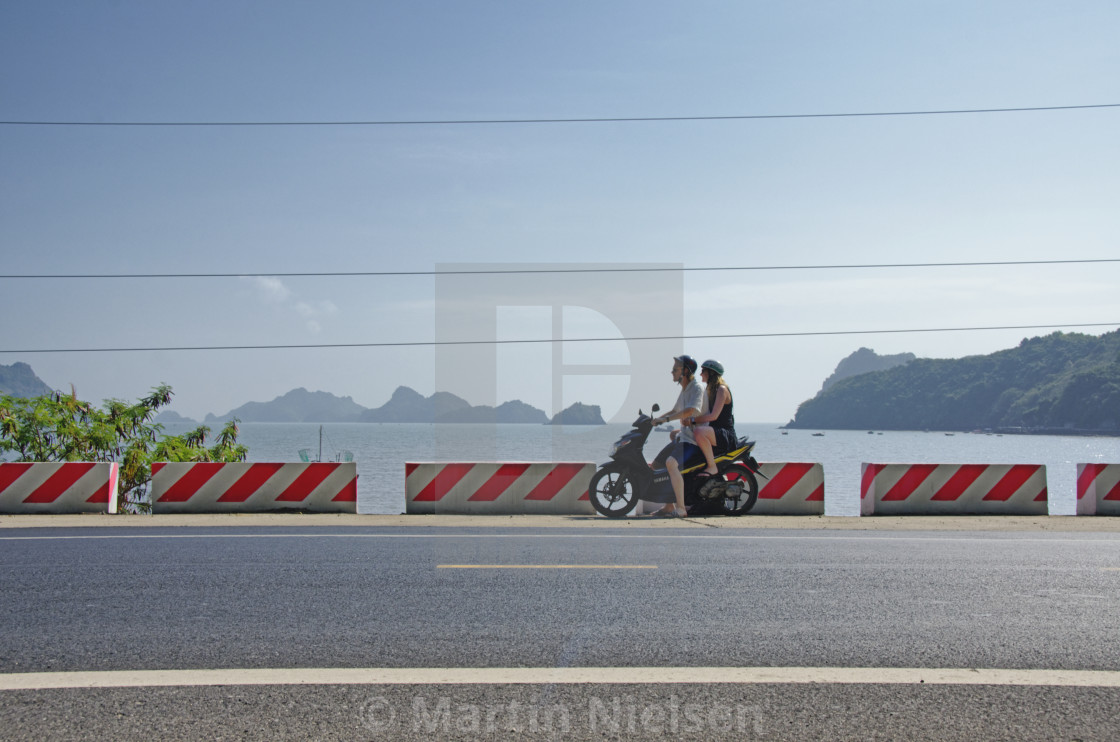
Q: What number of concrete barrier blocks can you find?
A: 6